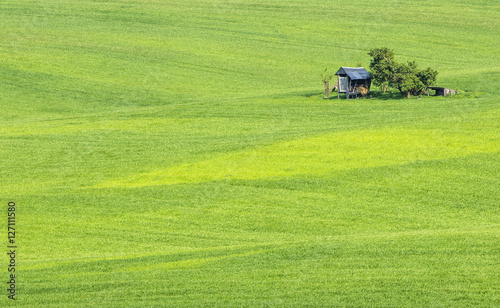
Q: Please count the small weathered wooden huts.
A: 1